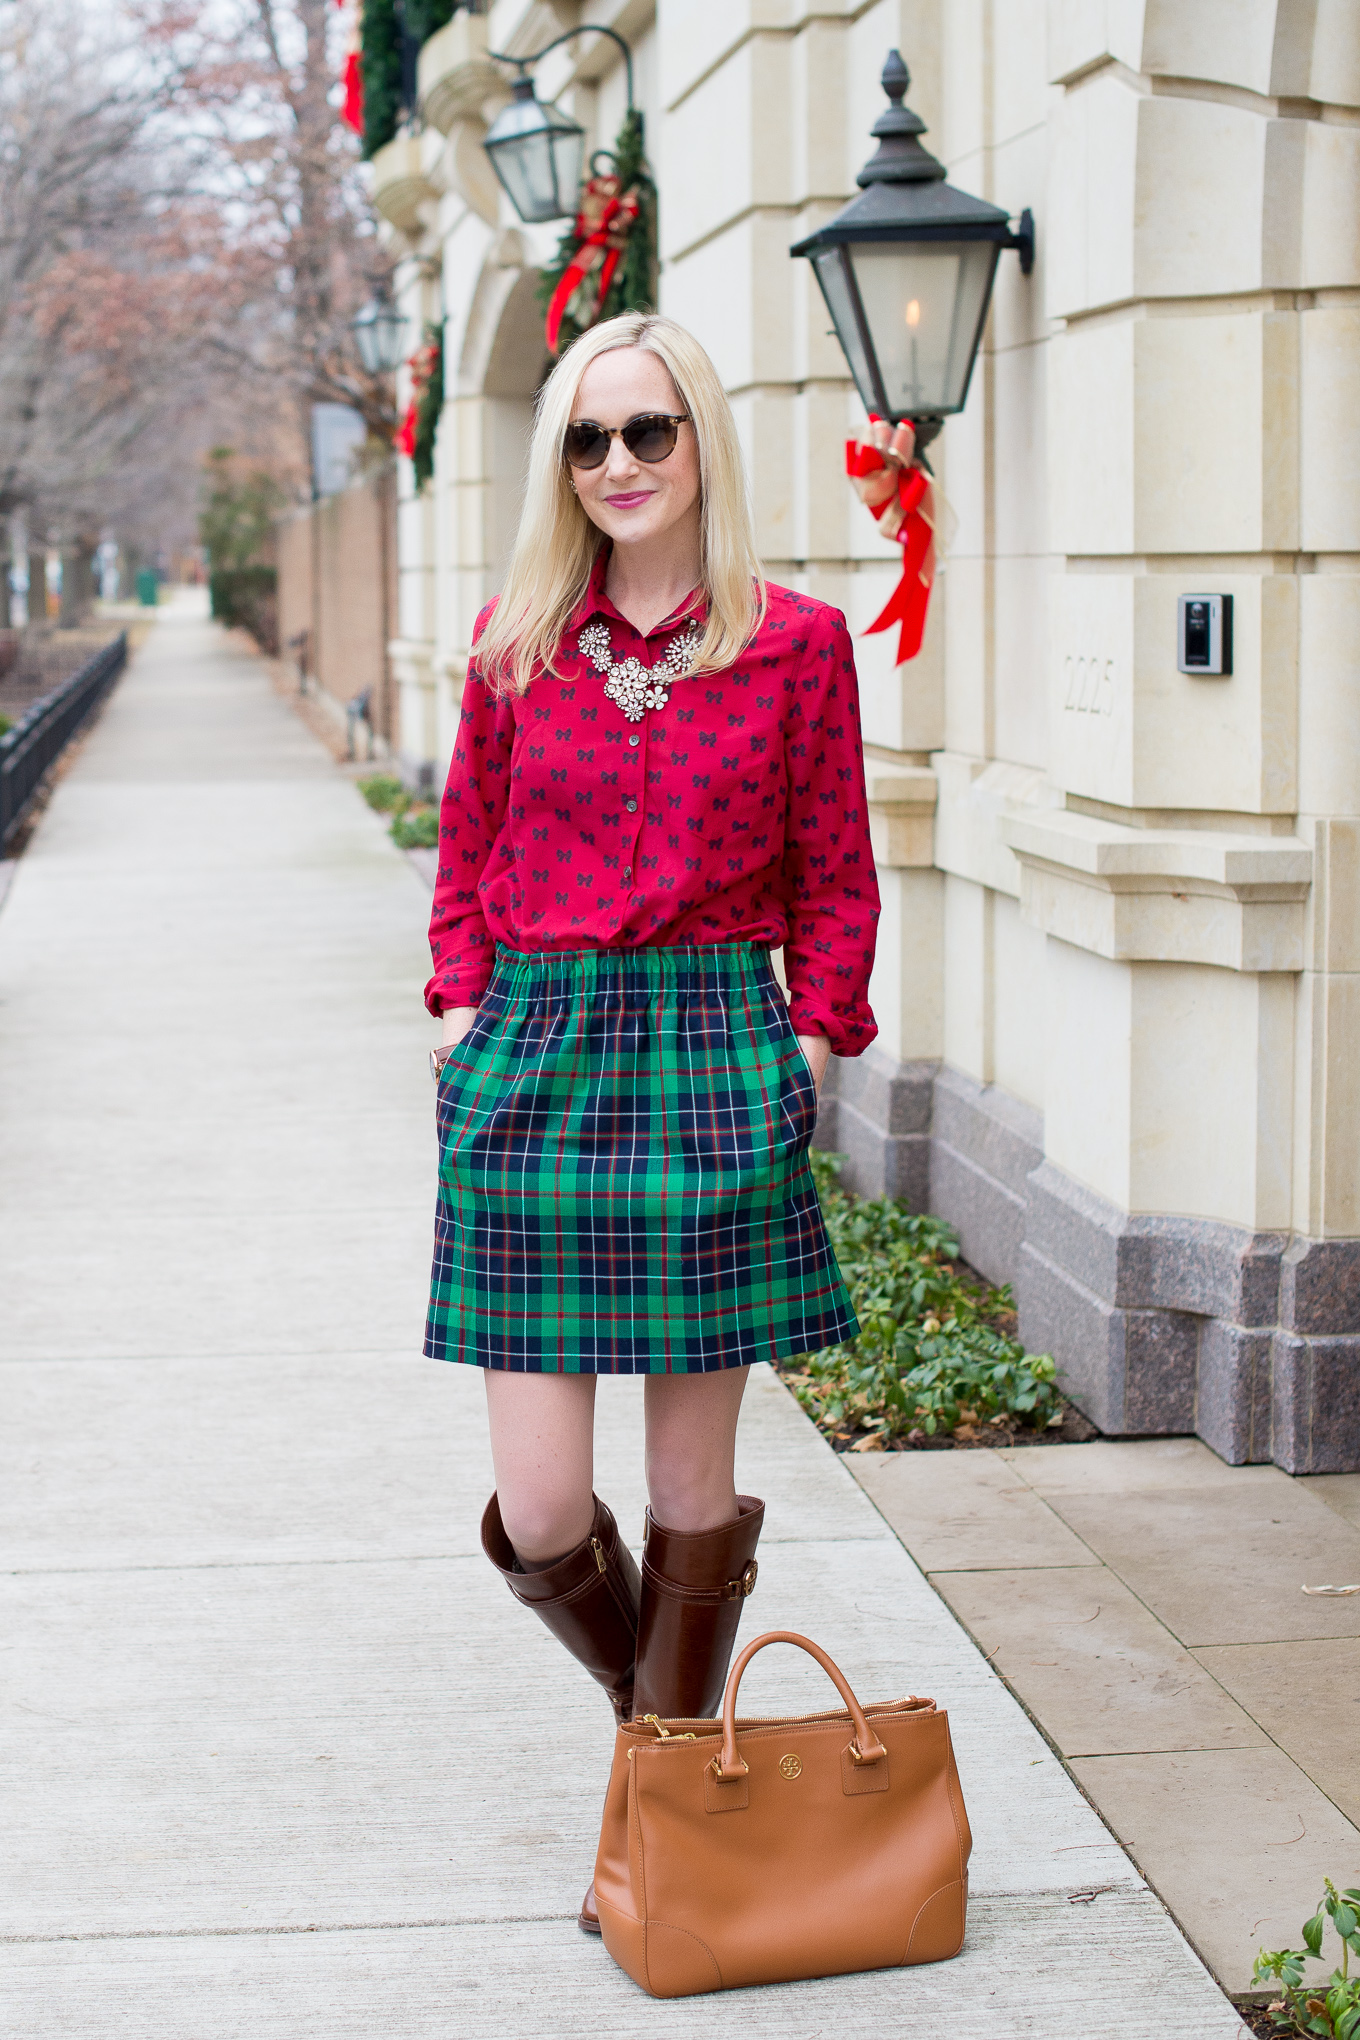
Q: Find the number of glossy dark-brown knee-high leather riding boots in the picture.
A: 2